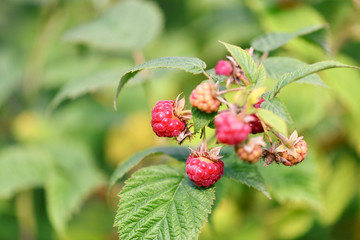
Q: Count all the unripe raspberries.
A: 3